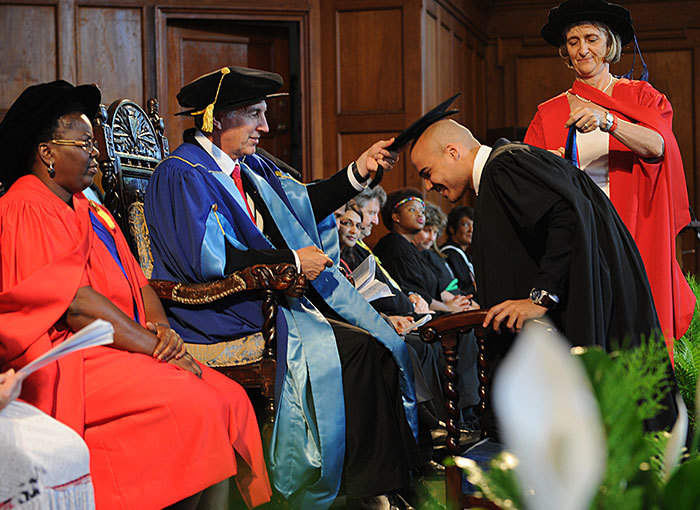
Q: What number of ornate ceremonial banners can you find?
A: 0